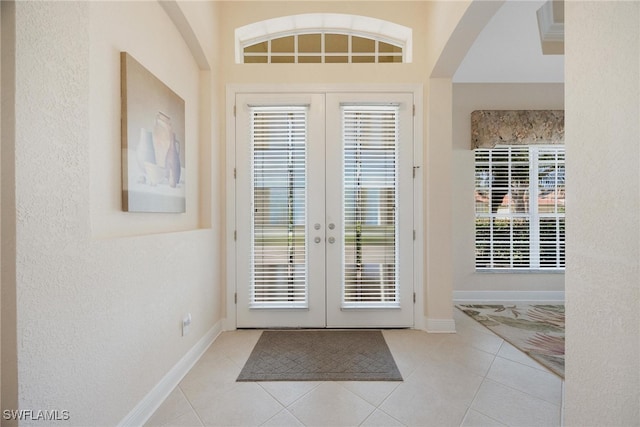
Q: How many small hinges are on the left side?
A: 4